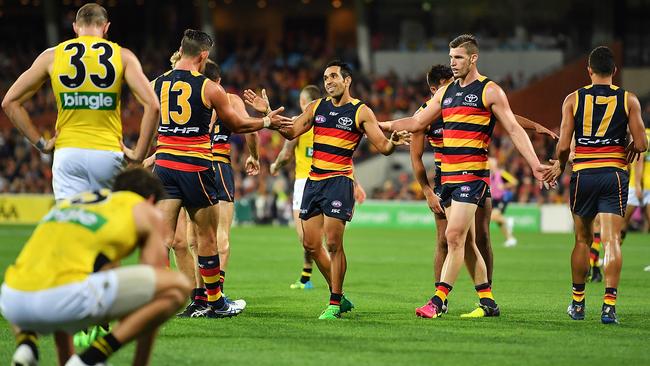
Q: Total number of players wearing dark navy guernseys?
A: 6